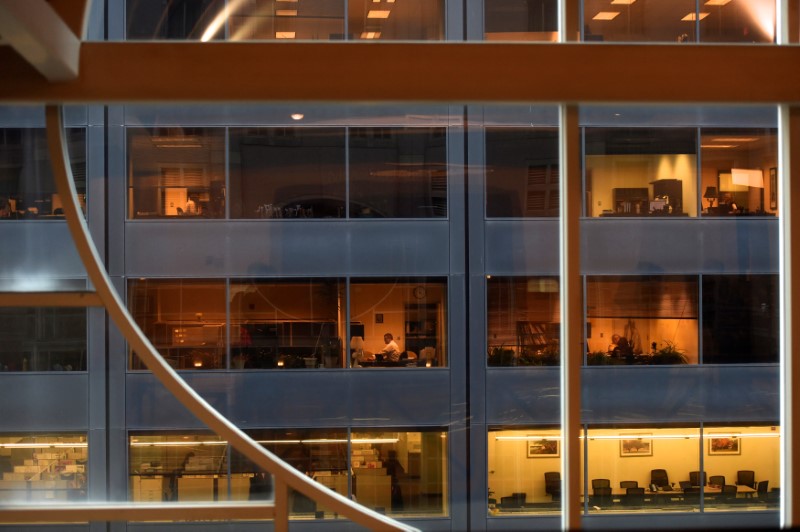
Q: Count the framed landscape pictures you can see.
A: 3